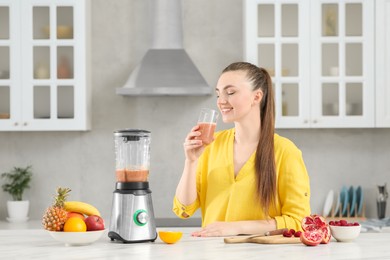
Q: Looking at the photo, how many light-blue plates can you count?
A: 3